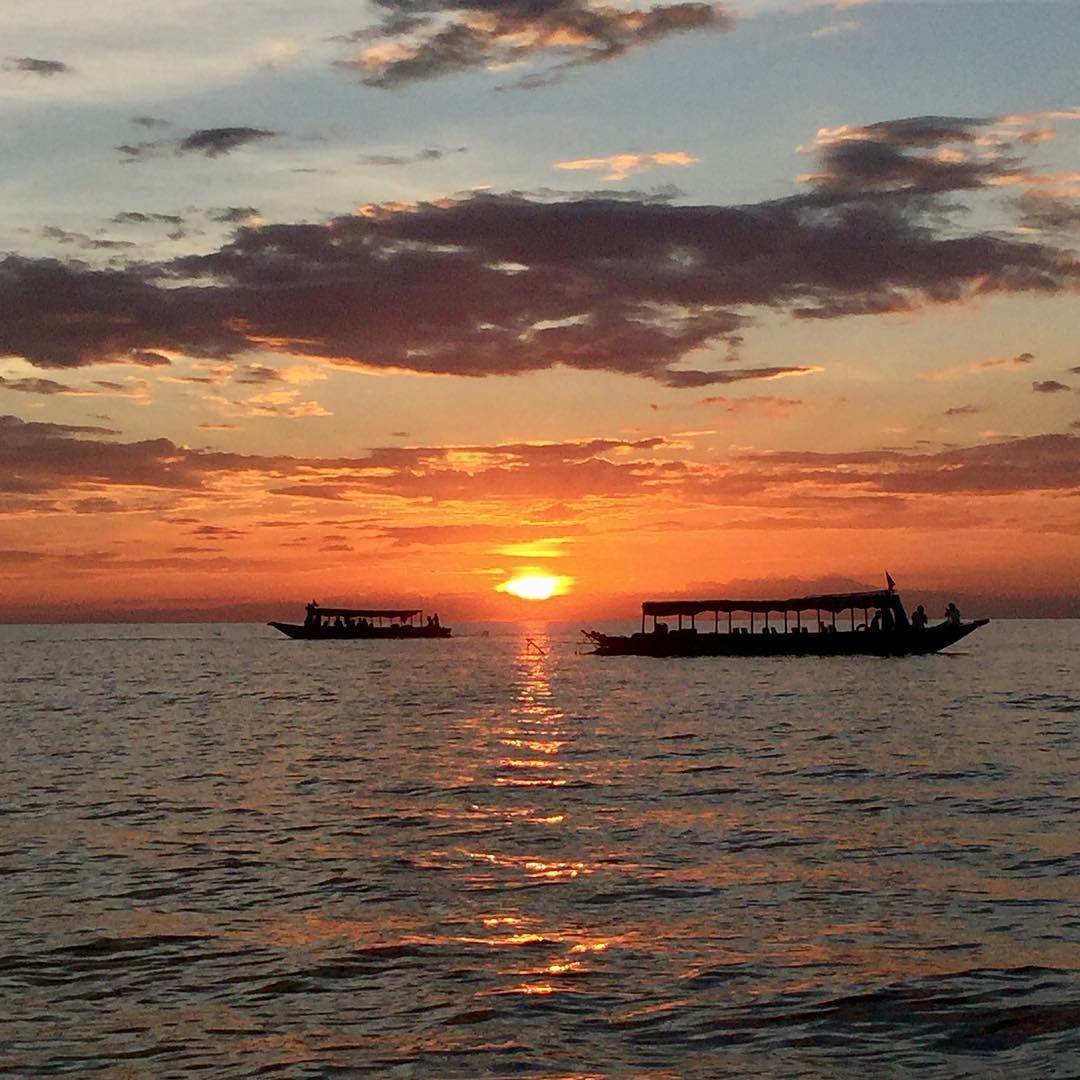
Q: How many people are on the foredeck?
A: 2